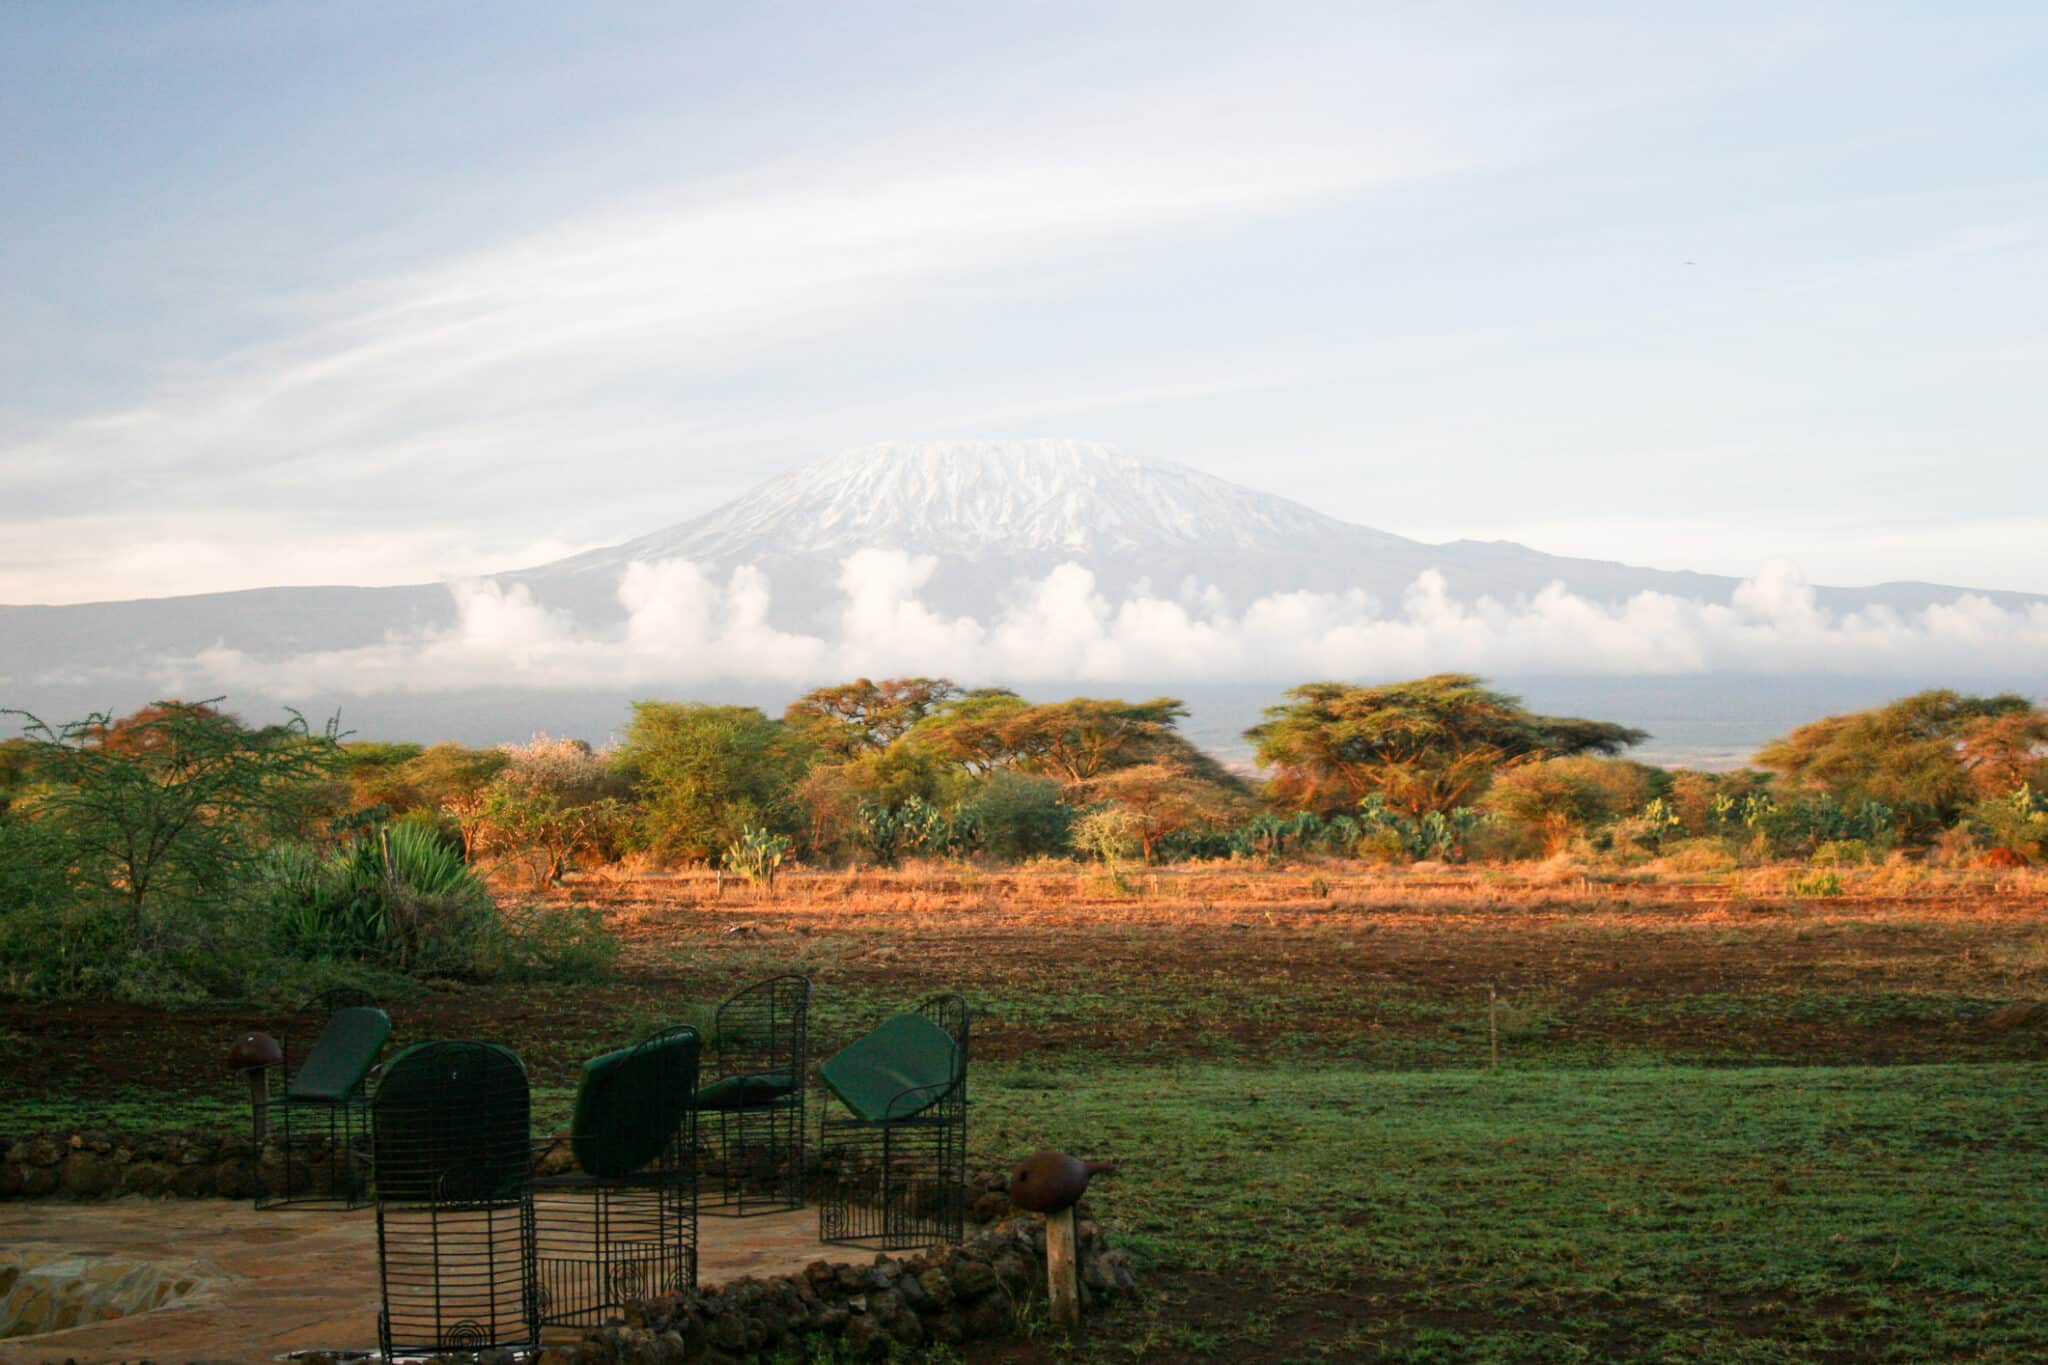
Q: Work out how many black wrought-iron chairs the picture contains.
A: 5